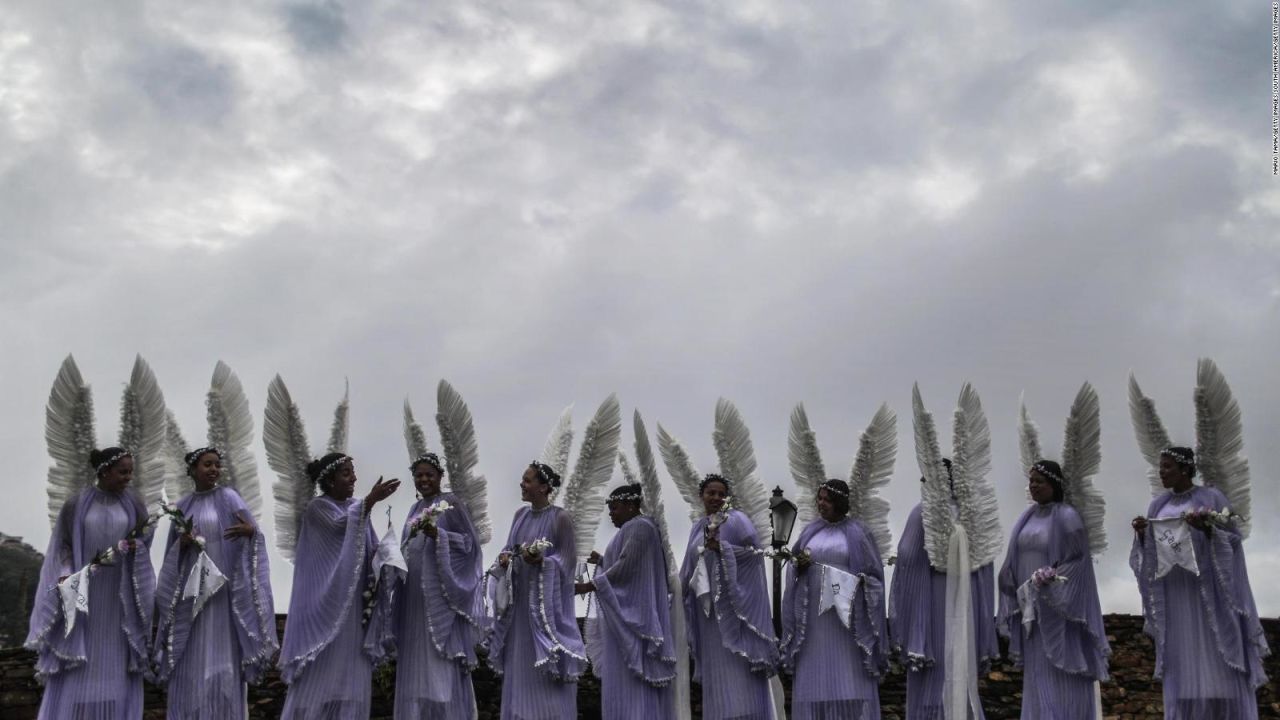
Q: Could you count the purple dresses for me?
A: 11